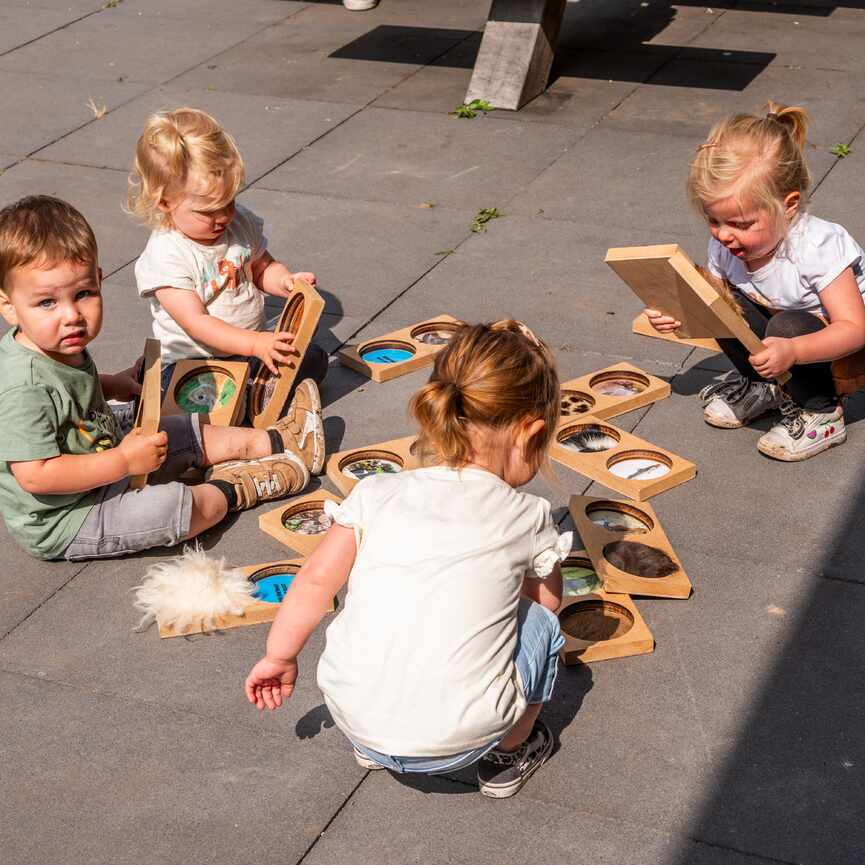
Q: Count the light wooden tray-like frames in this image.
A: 13